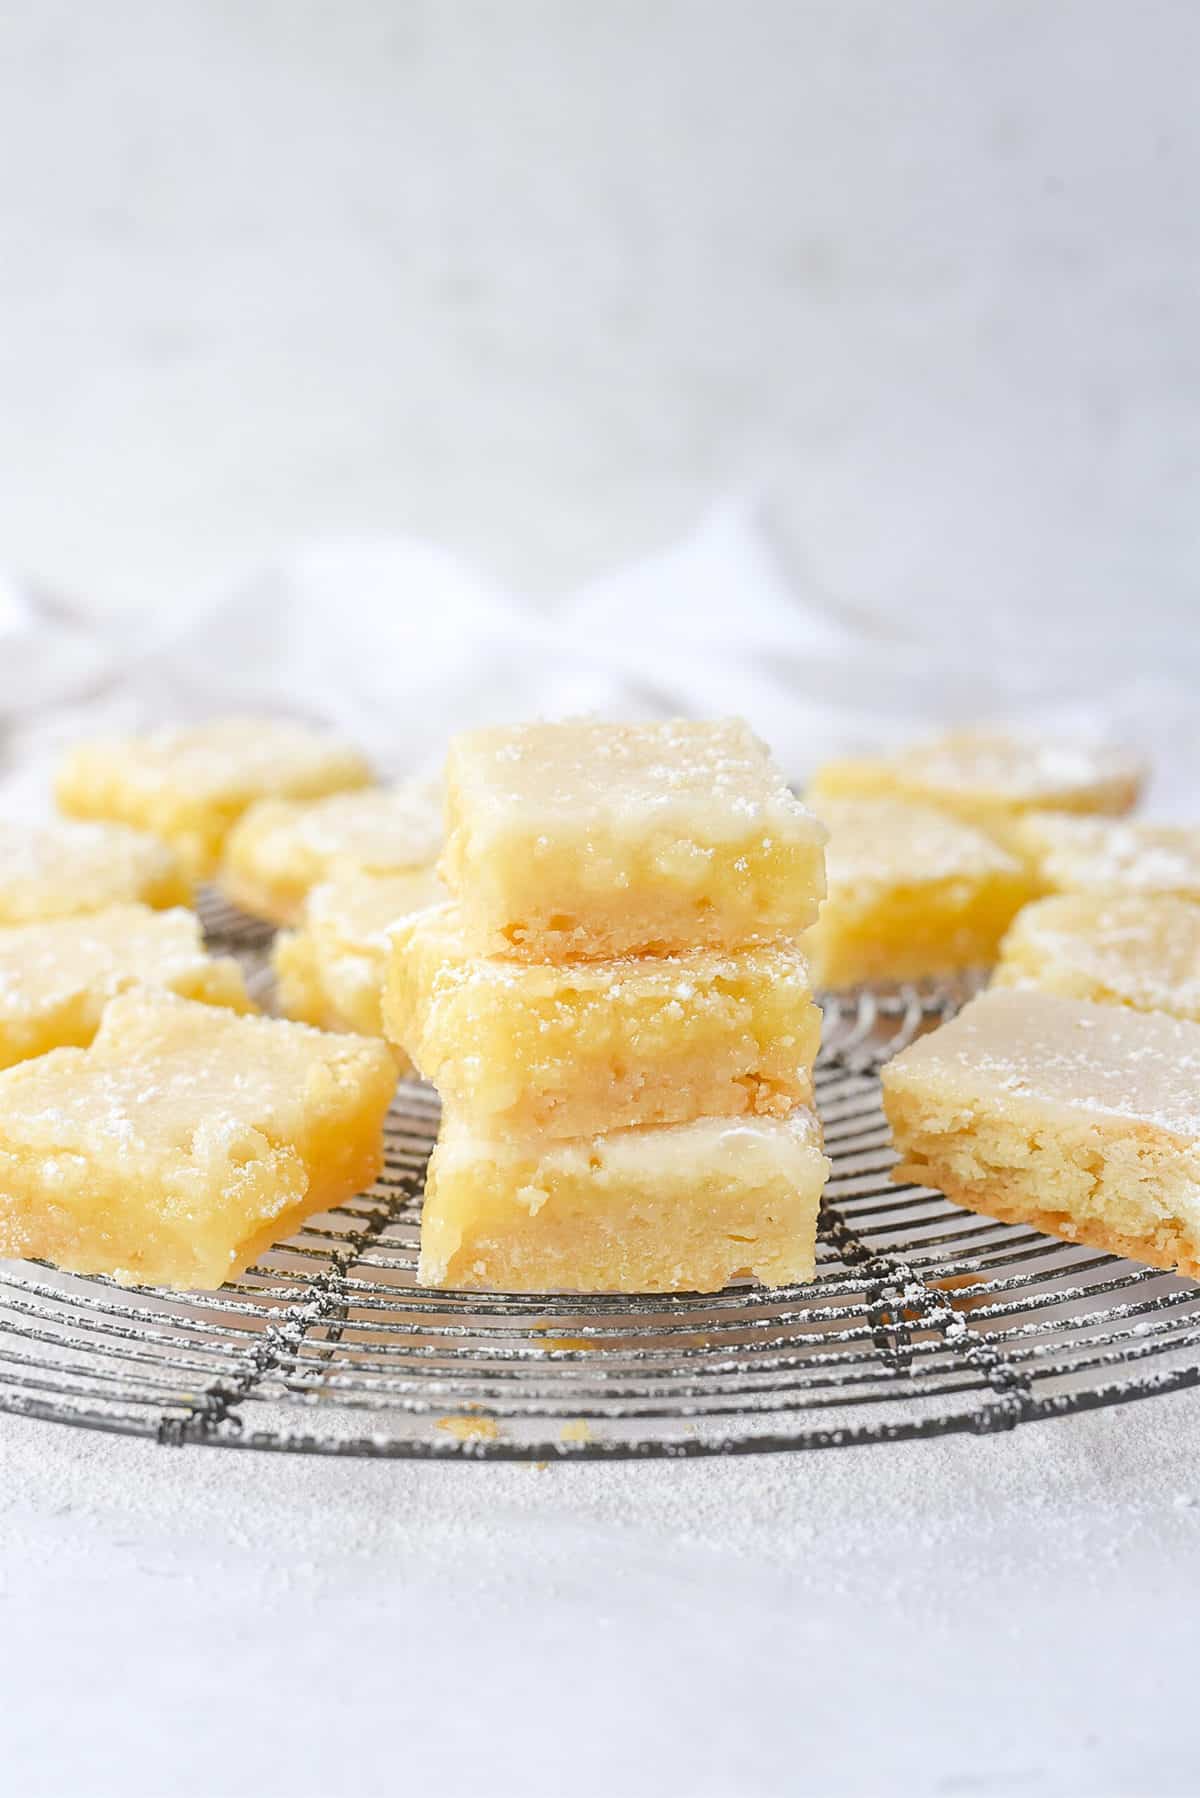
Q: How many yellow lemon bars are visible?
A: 14